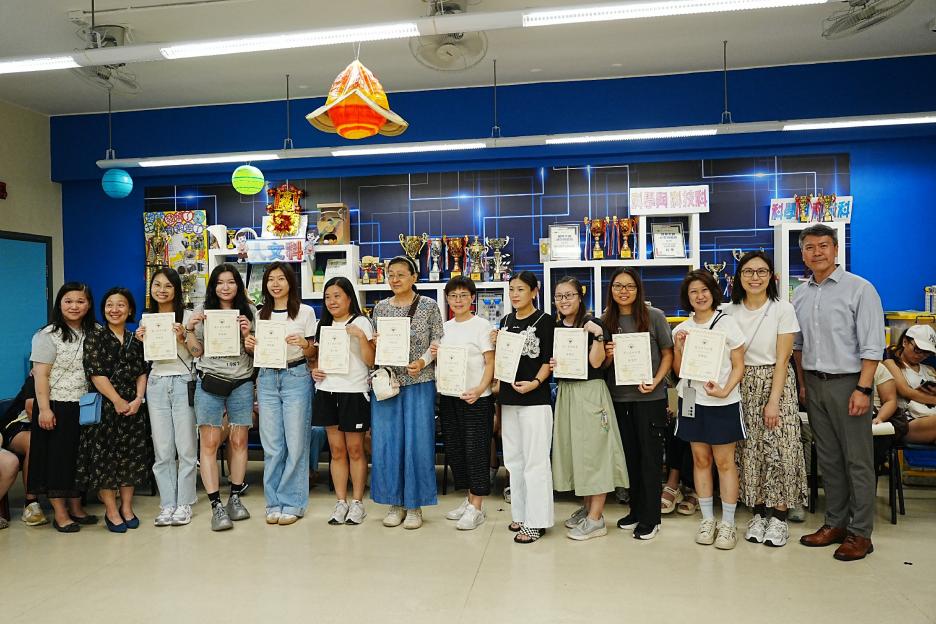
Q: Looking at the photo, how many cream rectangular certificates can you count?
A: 10